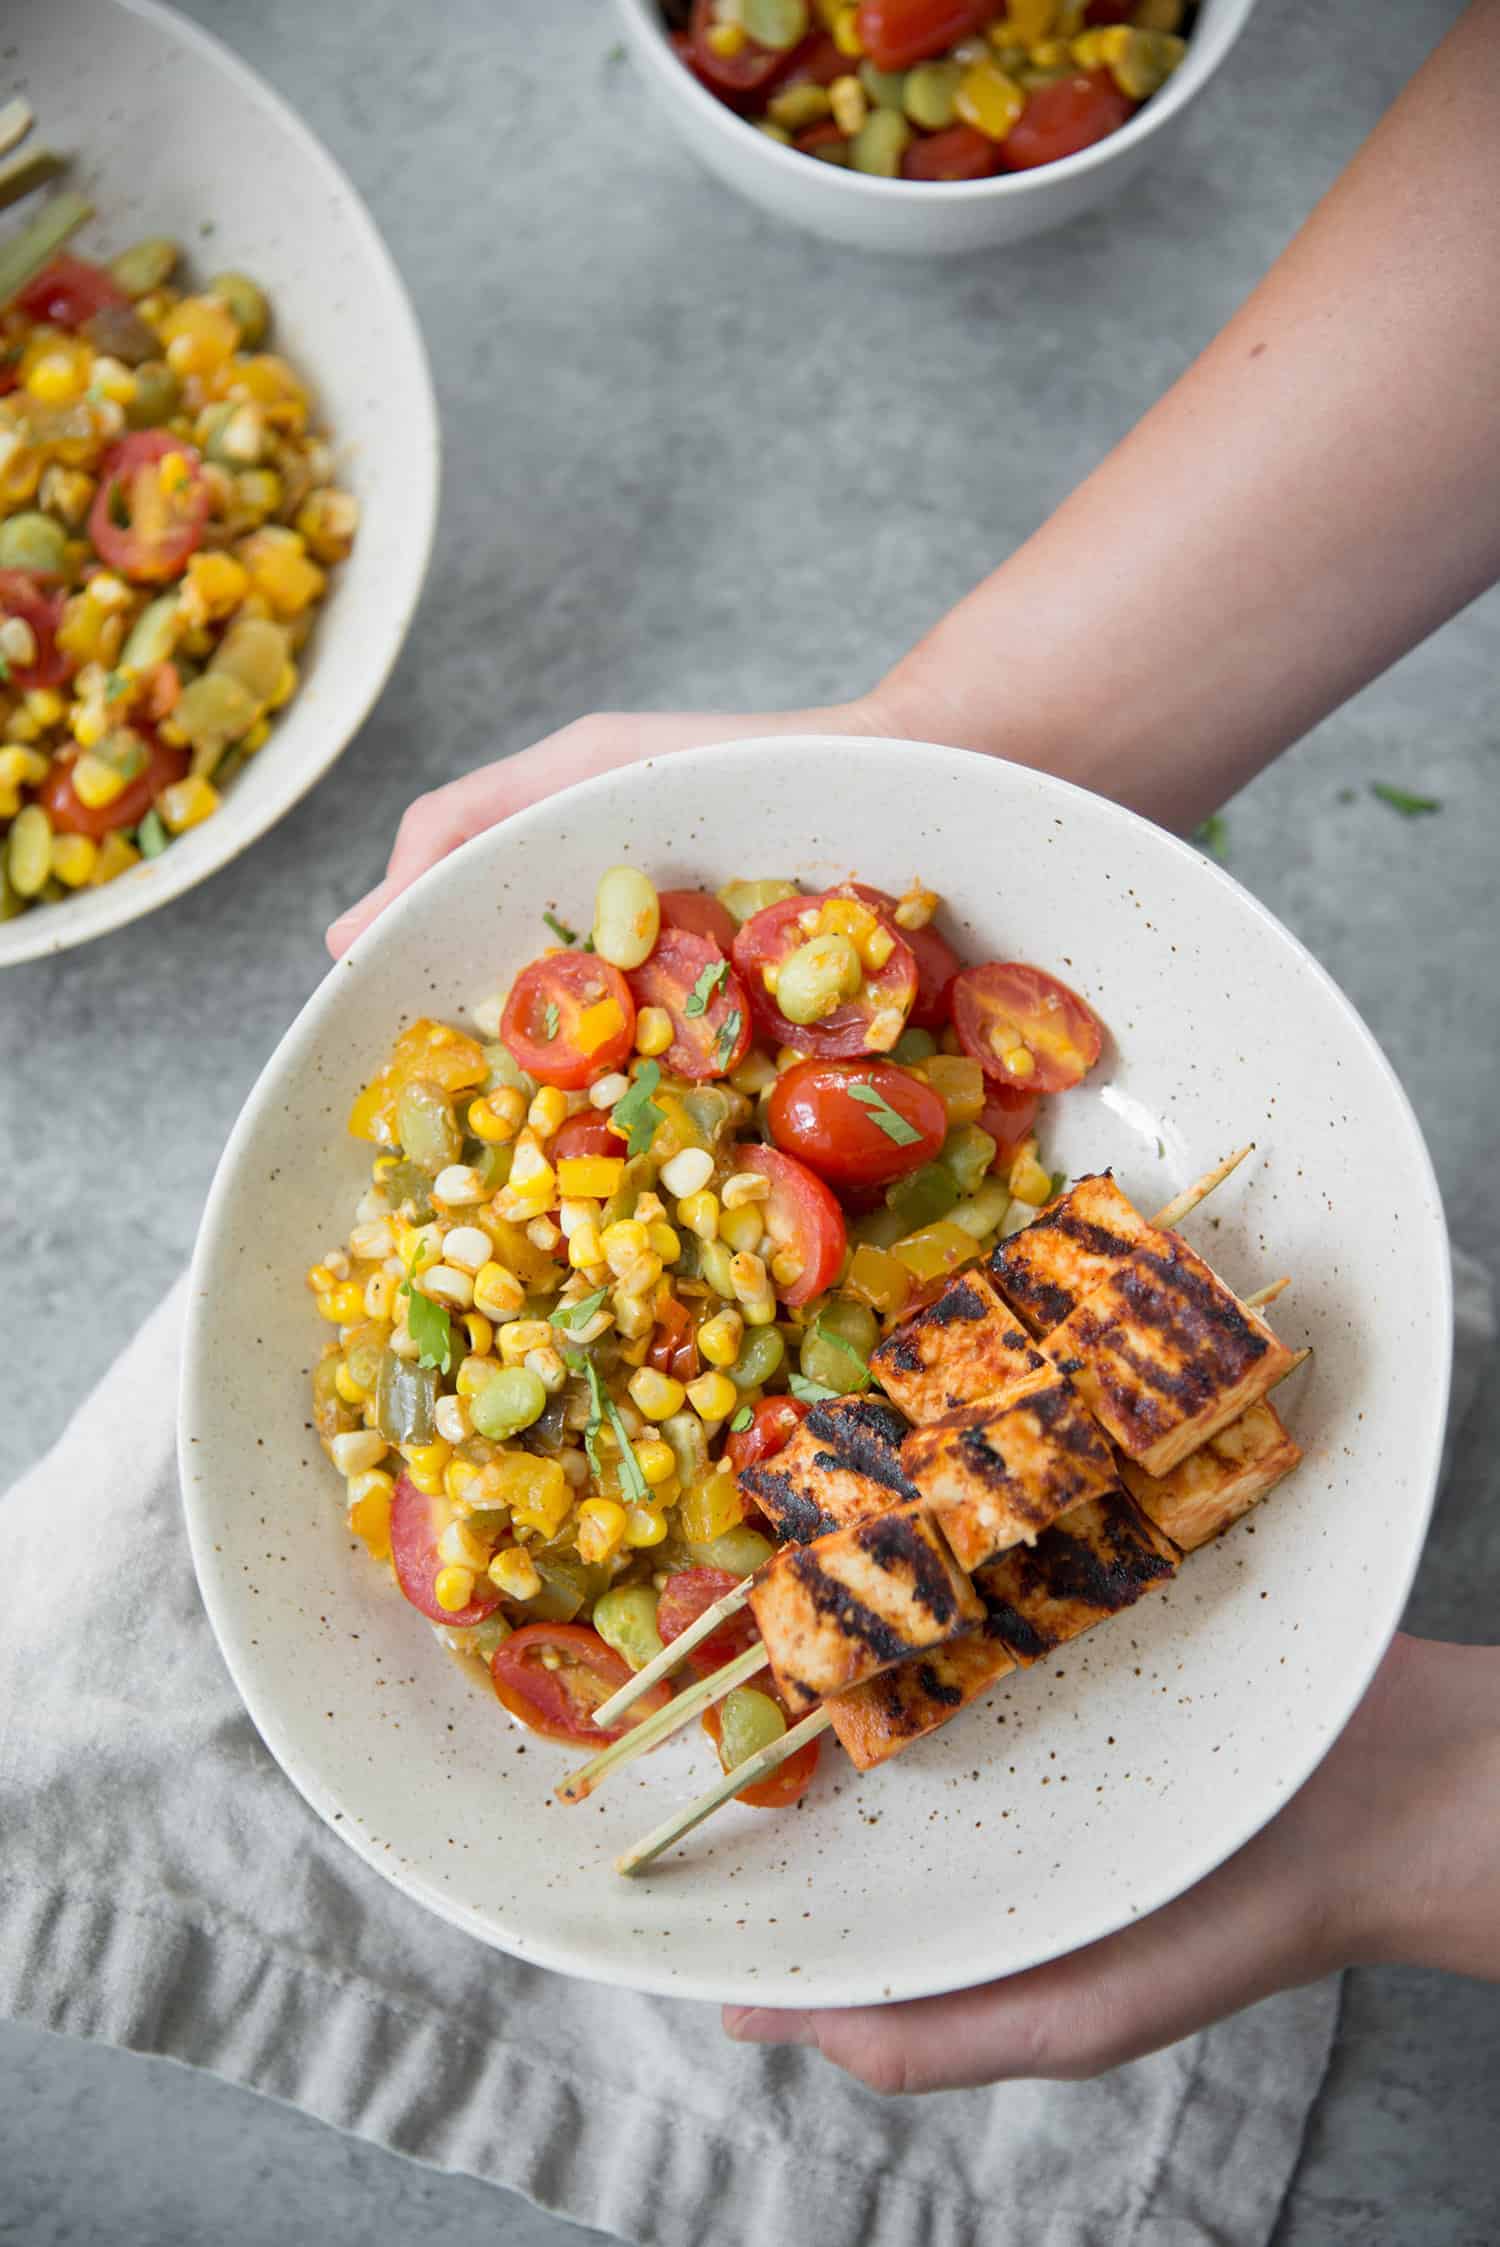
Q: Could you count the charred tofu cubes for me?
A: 9